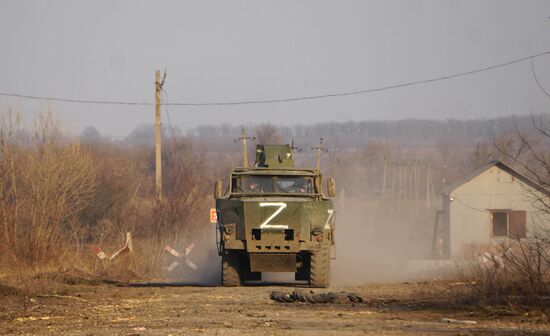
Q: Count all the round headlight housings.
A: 2